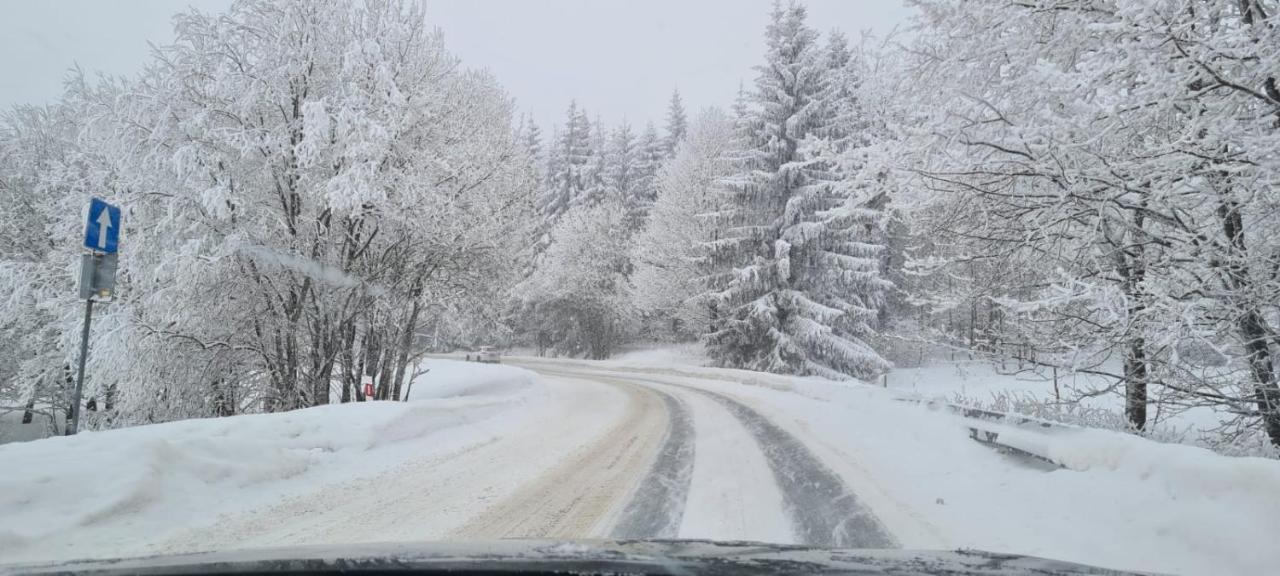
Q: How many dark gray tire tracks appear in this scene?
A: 2